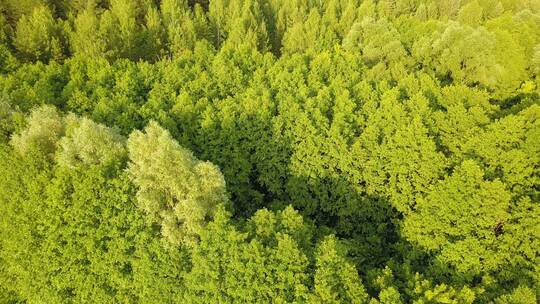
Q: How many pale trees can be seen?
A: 3